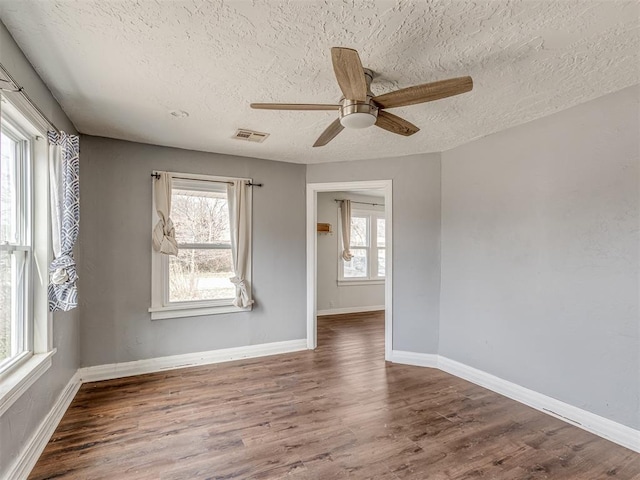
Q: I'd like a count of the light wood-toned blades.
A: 5